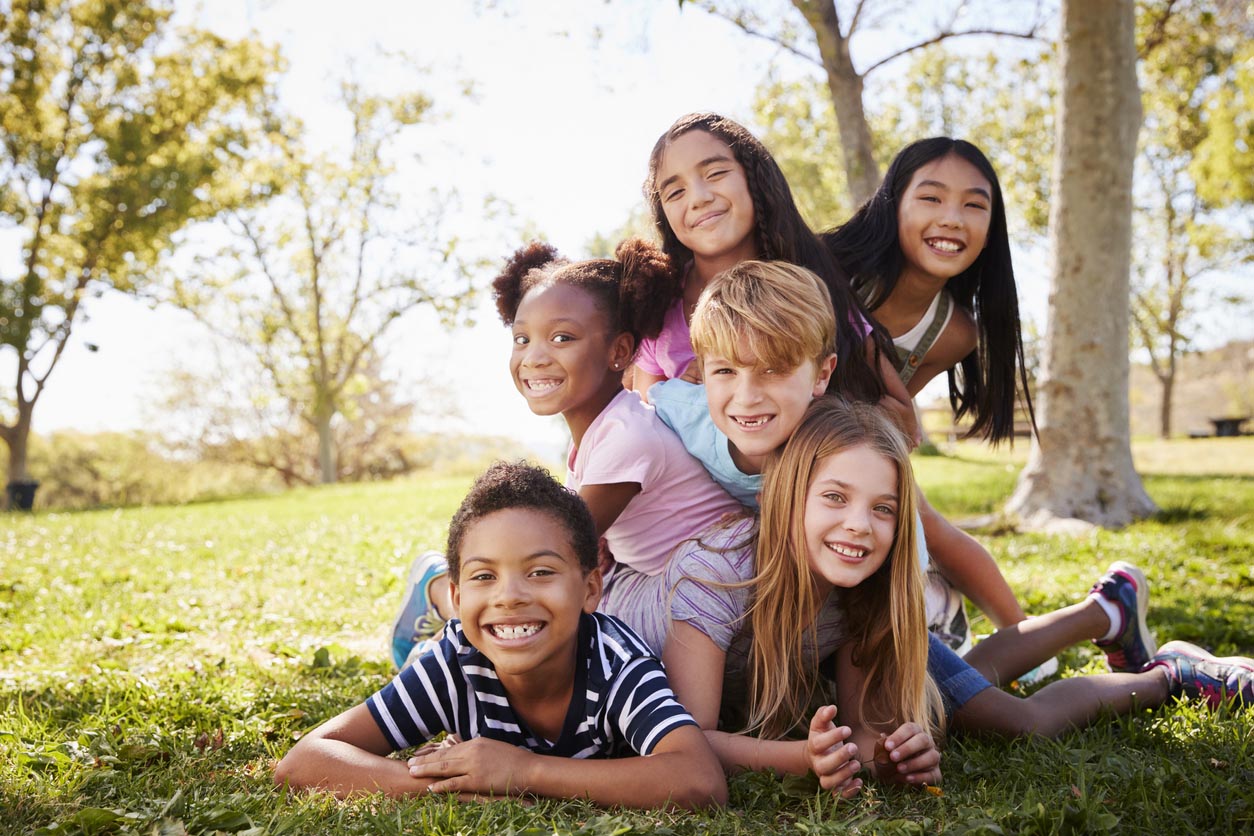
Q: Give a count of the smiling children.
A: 6